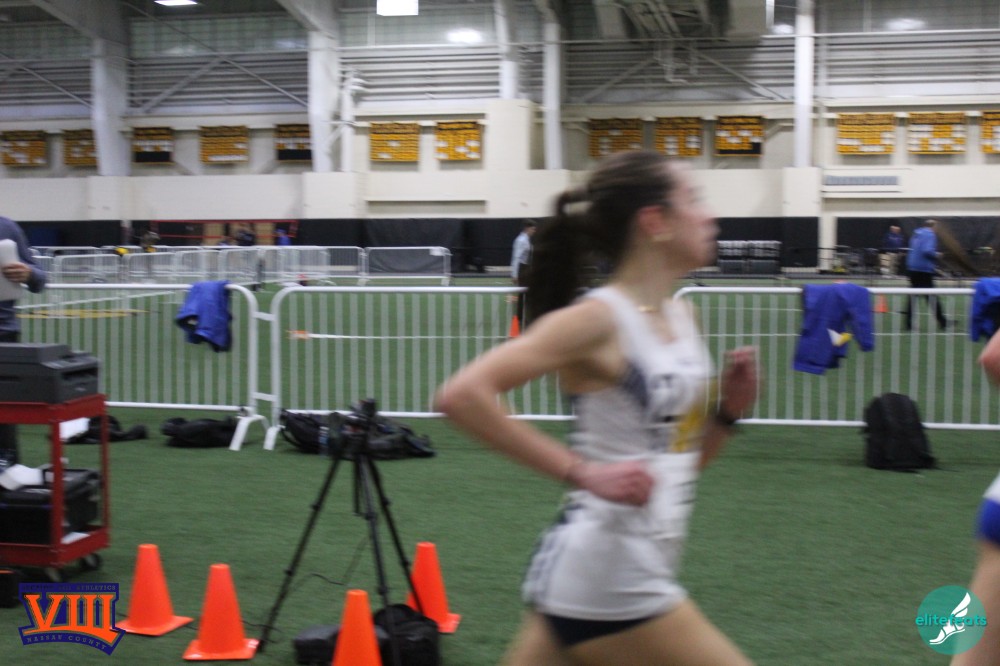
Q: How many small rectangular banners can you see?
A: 13